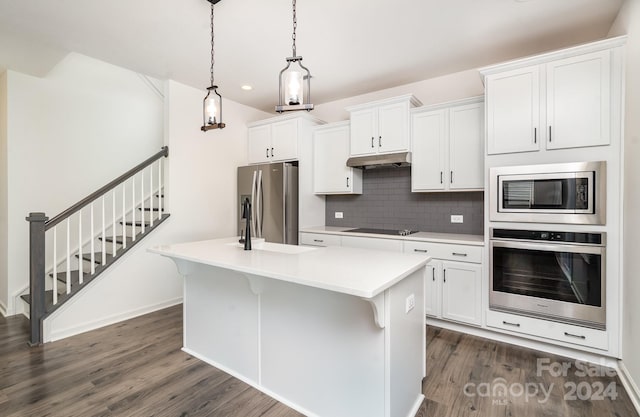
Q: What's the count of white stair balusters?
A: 11